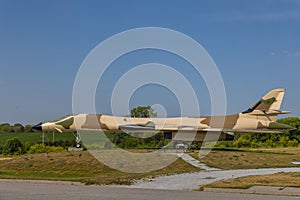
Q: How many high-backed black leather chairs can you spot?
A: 0